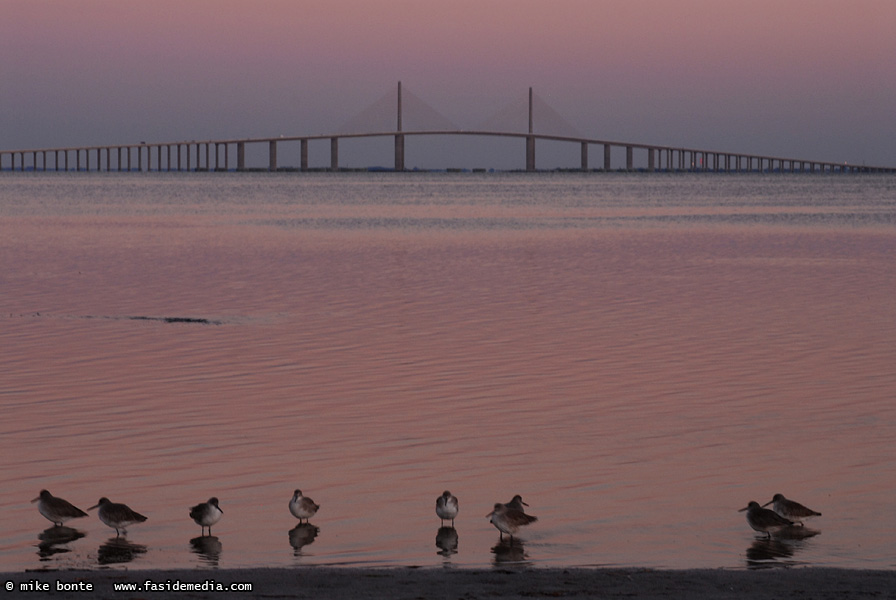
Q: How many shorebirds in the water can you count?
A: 9